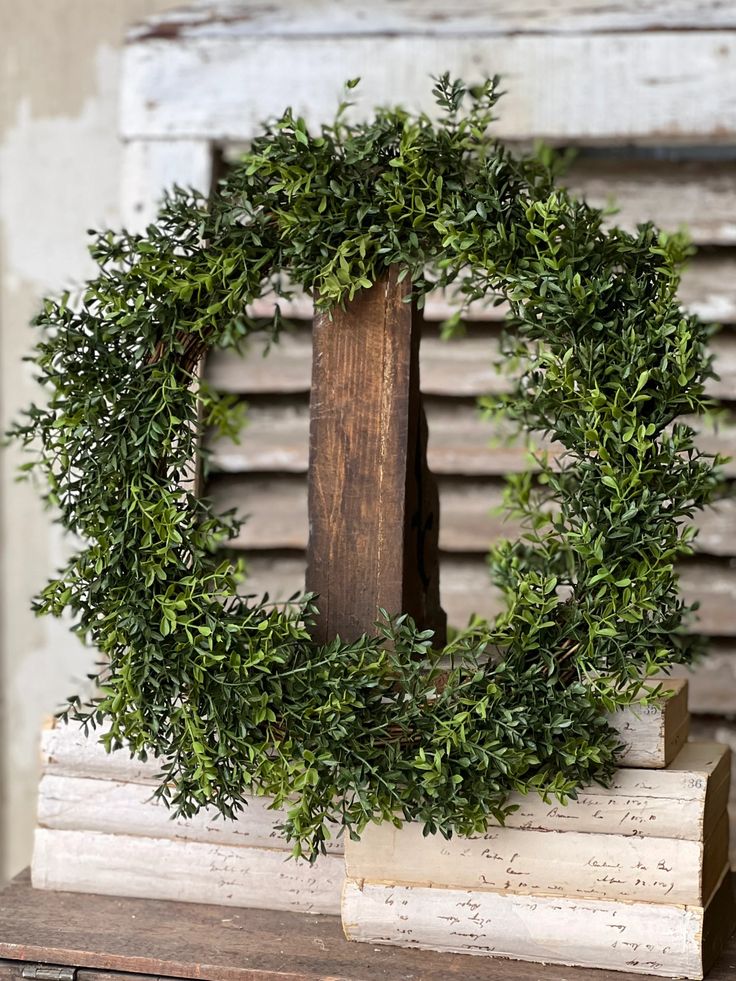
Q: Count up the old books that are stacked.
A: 7